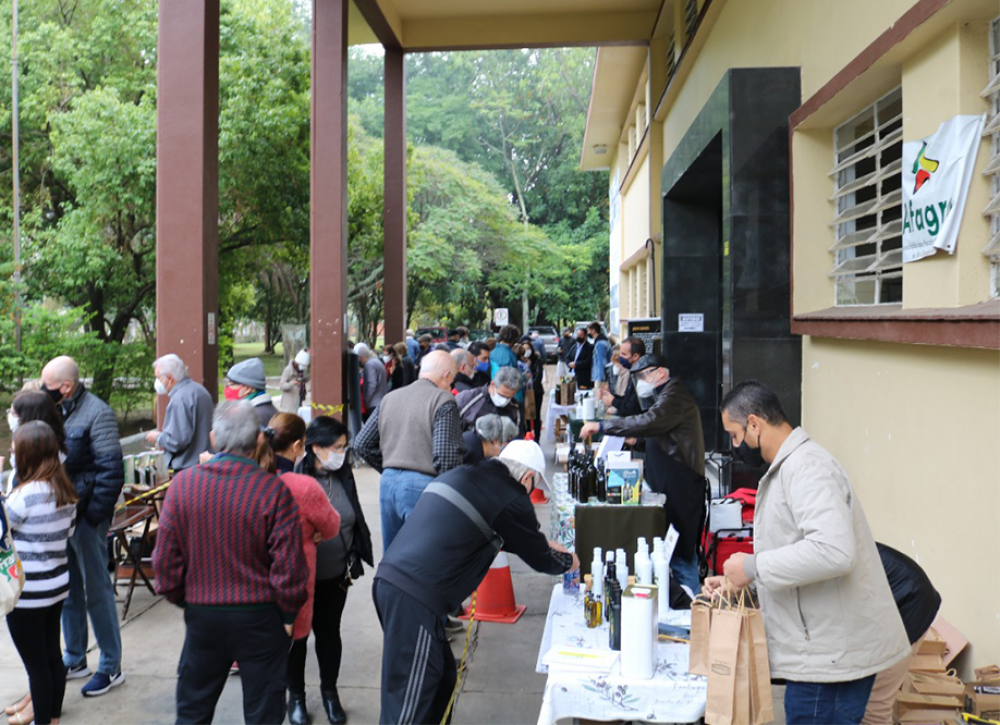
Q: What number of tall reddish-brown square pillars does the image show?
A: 3